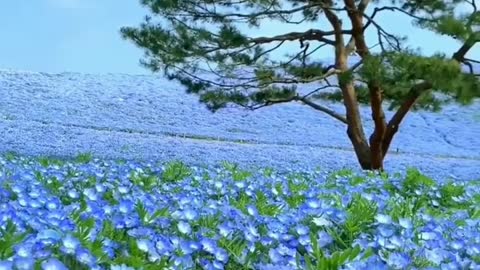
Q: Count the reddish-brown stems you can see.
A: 3